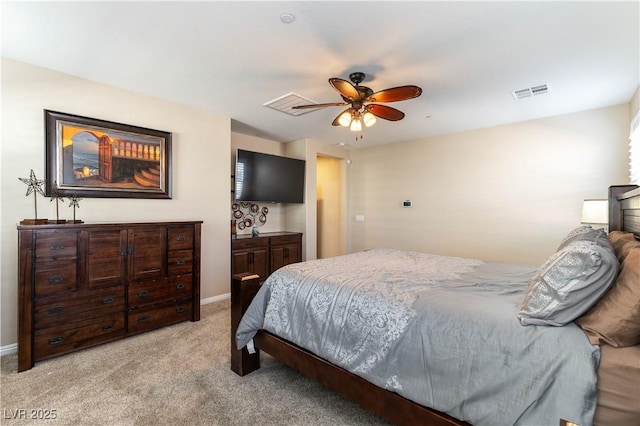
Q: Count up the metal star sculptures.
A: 3